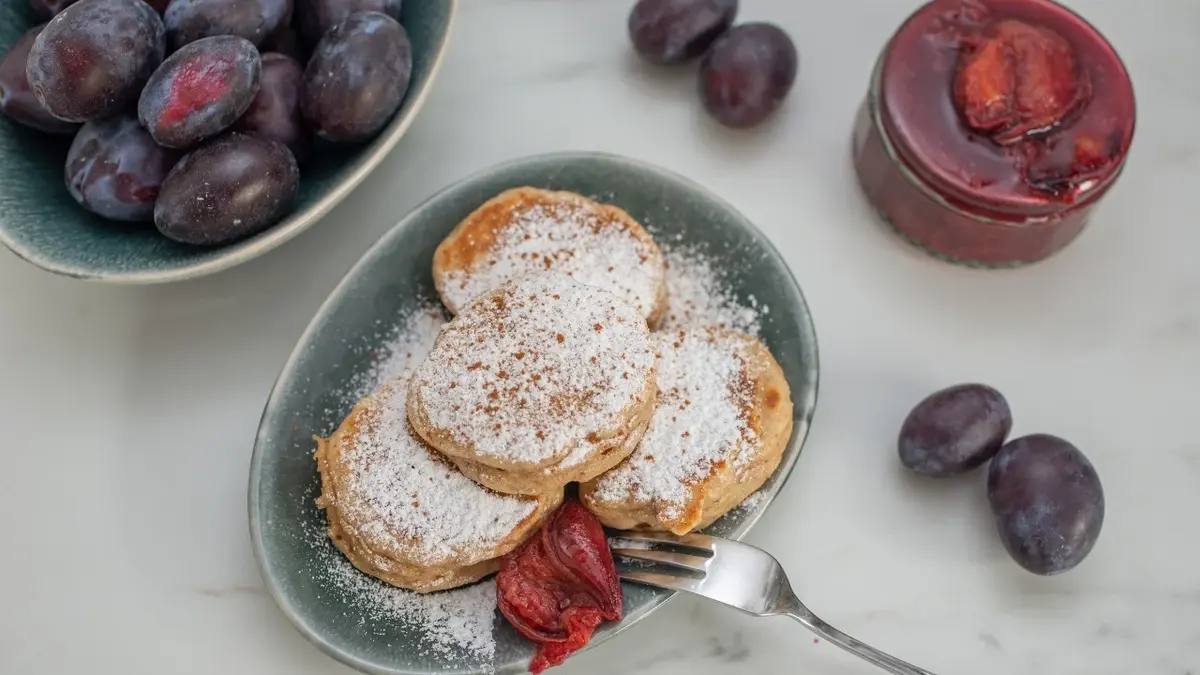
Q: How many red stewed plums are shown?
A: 2